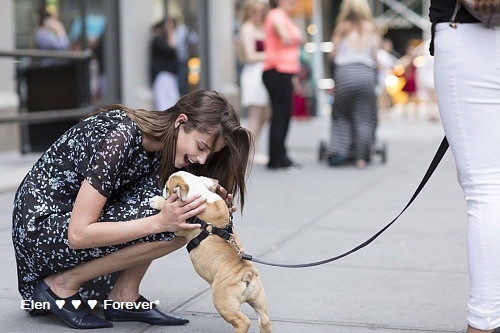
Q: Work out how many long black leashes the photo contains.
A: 1